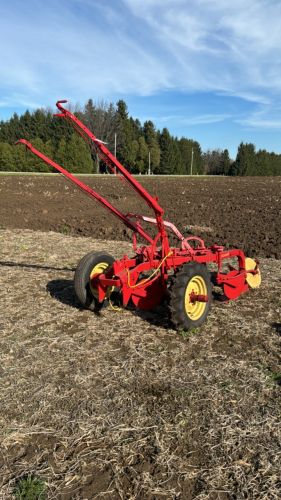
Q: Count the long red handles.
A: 2